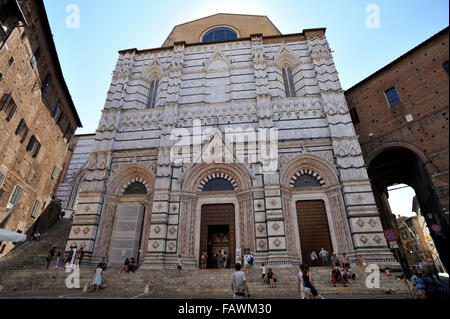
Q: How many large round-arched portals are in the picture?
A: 3